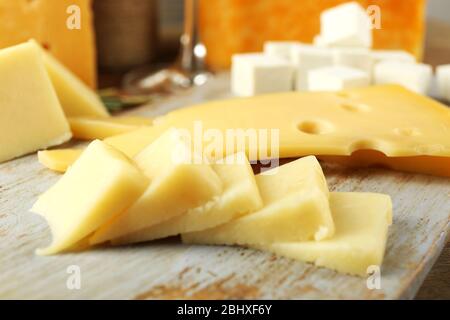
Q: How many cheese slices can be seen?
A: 5